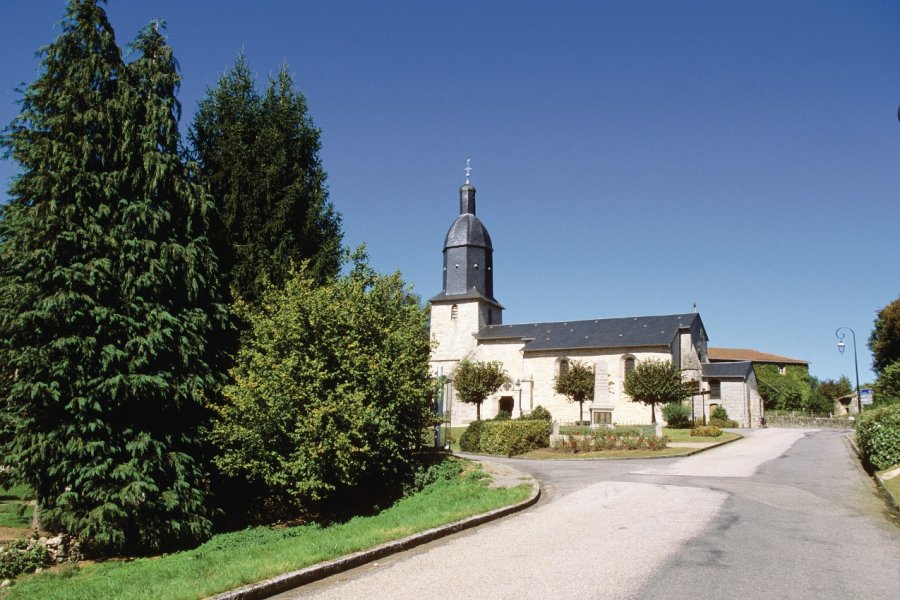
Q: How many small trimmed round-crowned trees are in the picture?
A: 3